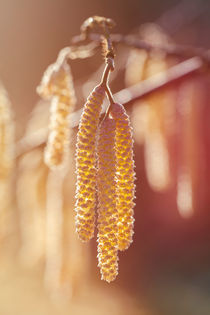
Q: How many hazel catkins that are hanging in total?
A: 3